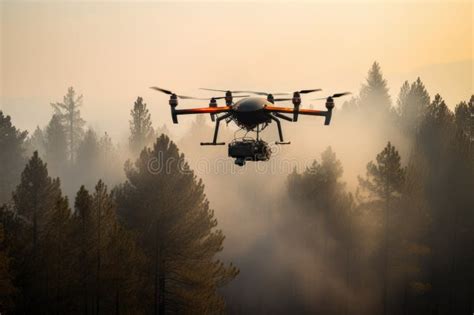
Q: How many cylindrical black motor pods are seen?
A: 6